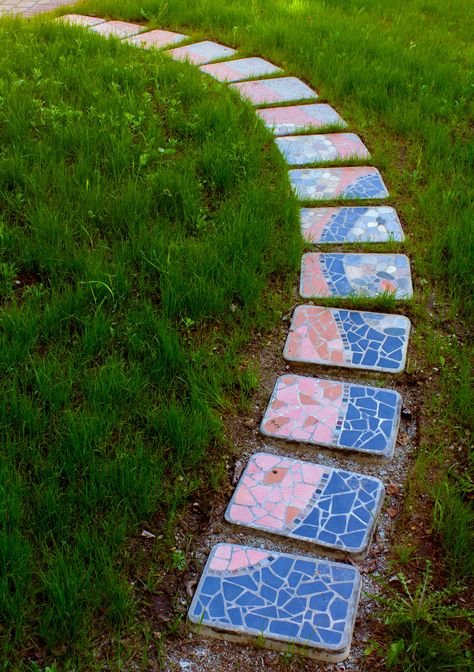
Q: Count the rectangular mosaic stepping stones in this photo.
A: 15